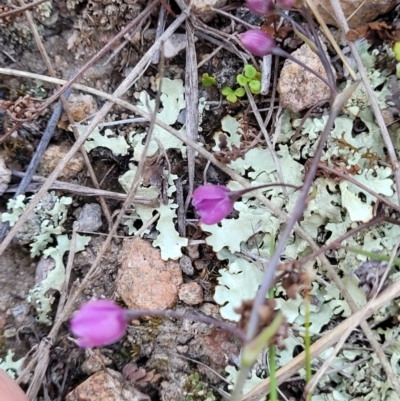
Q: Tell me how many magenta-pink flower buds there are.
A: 5